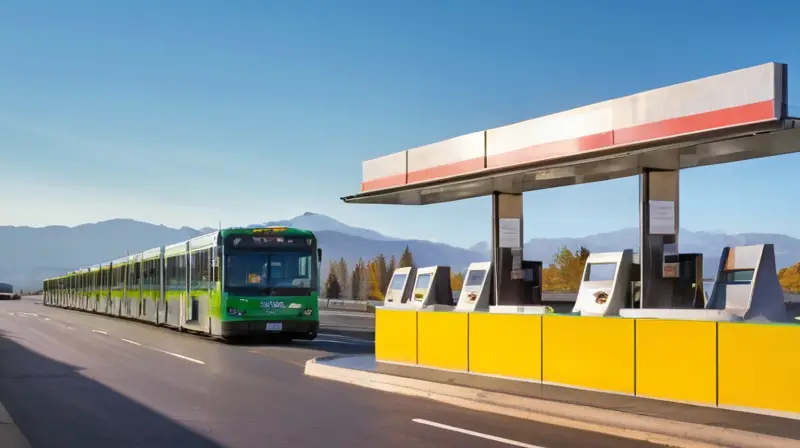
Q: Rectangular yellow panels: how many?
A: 6